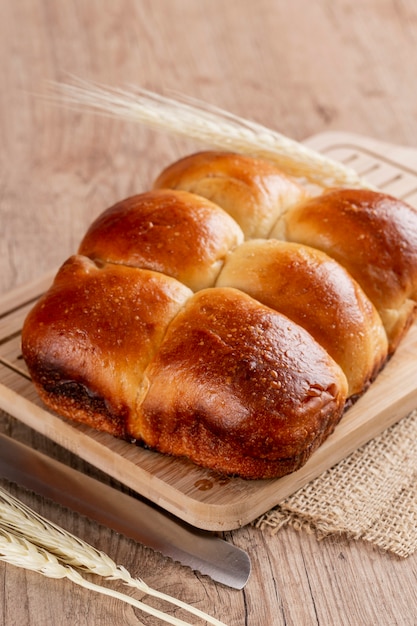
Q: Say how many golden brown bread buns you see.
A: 6